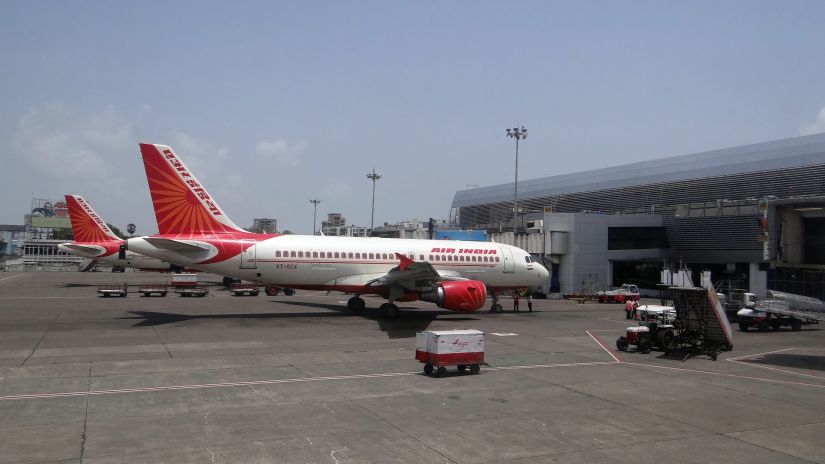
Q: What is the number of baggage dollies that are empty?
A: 4